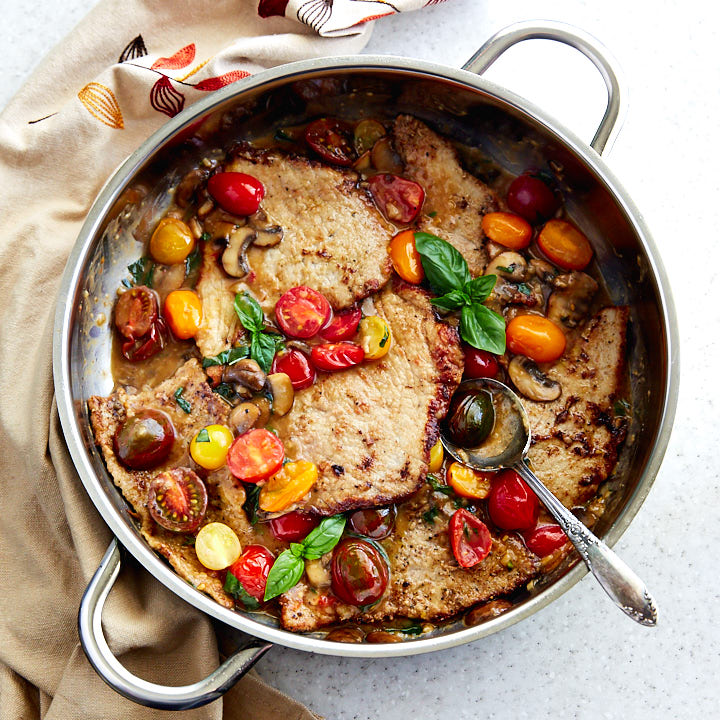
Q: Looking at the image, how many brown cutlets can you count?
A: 6